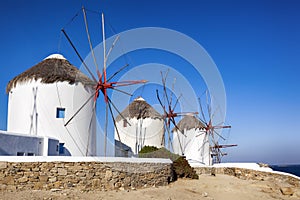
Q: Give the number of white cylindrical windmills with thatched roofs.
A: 3